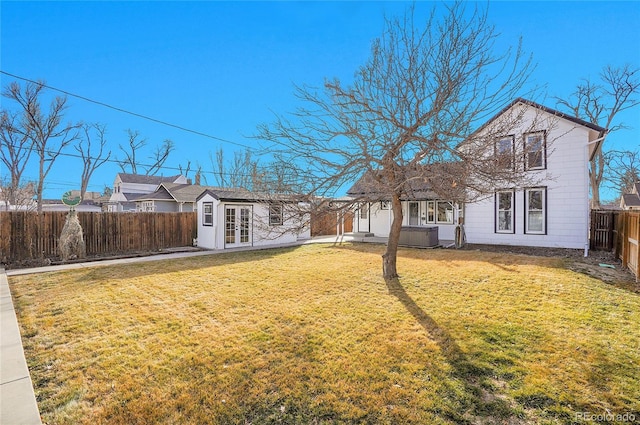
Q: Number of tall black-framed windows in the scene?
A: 4